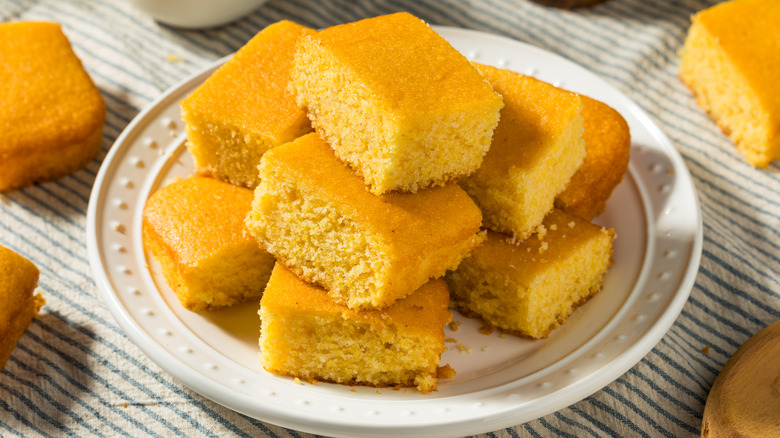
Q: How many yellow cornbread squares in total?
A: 11